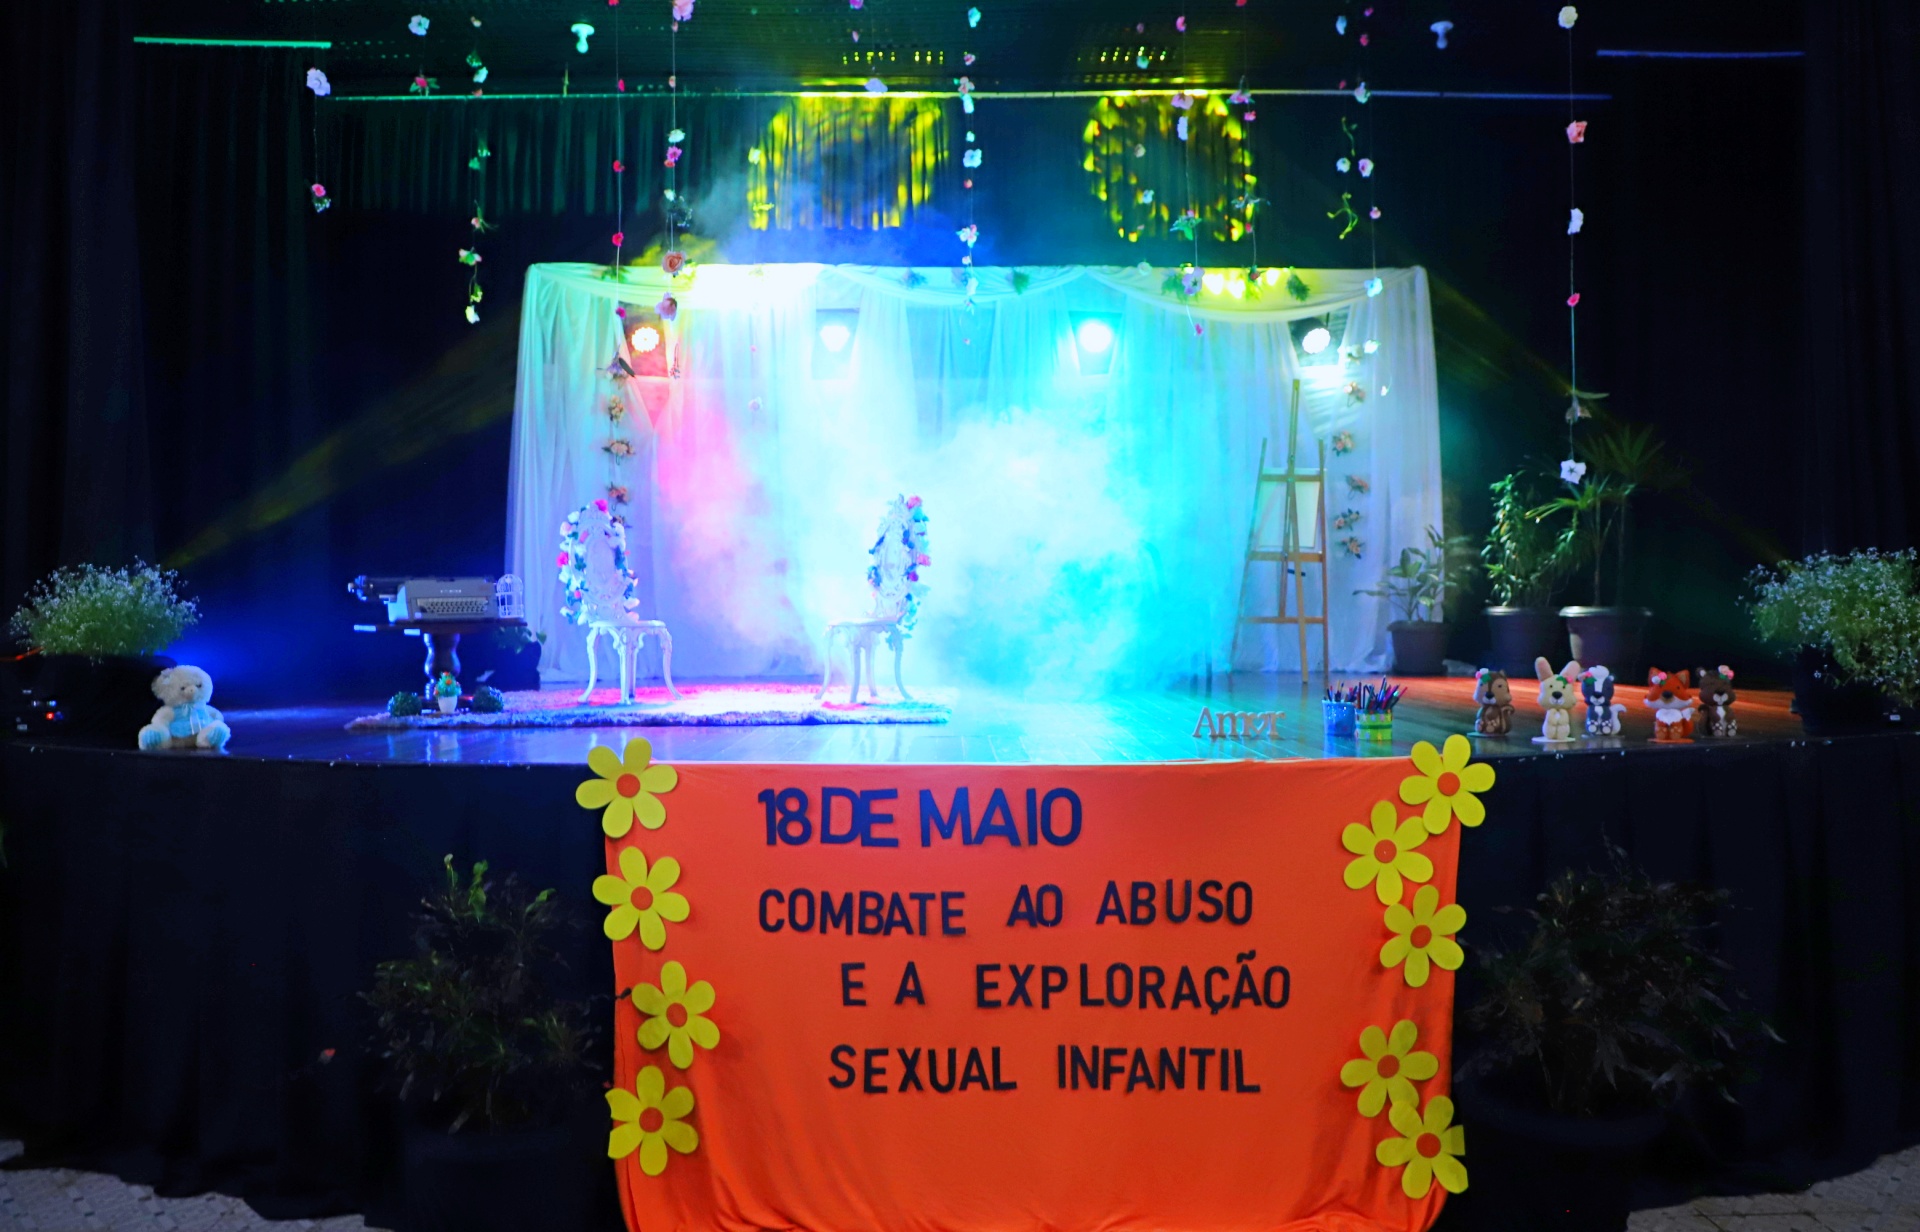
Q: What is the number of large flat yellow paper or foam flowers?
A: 9